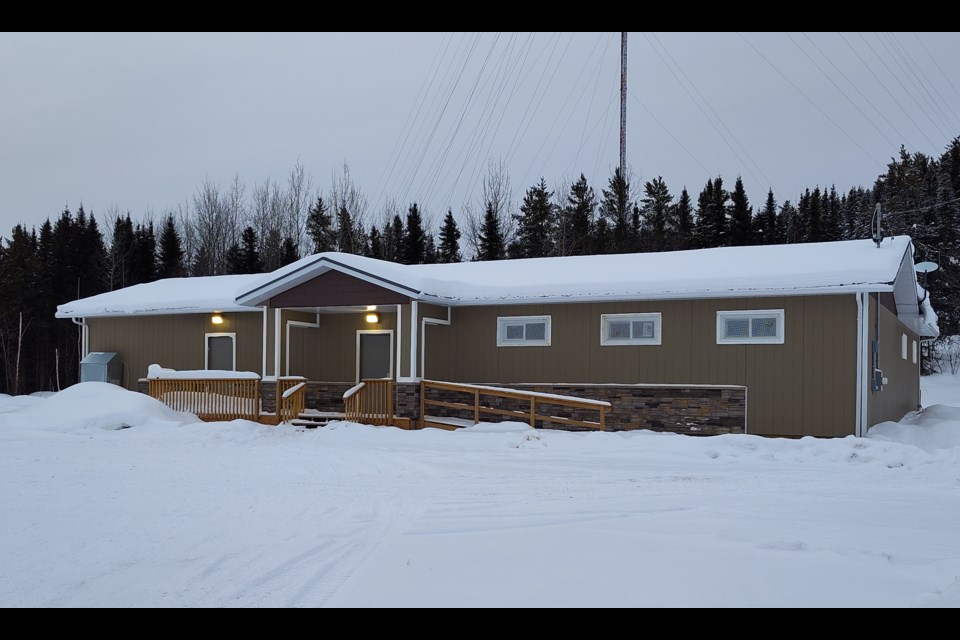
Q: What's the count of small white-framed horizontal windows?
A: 3